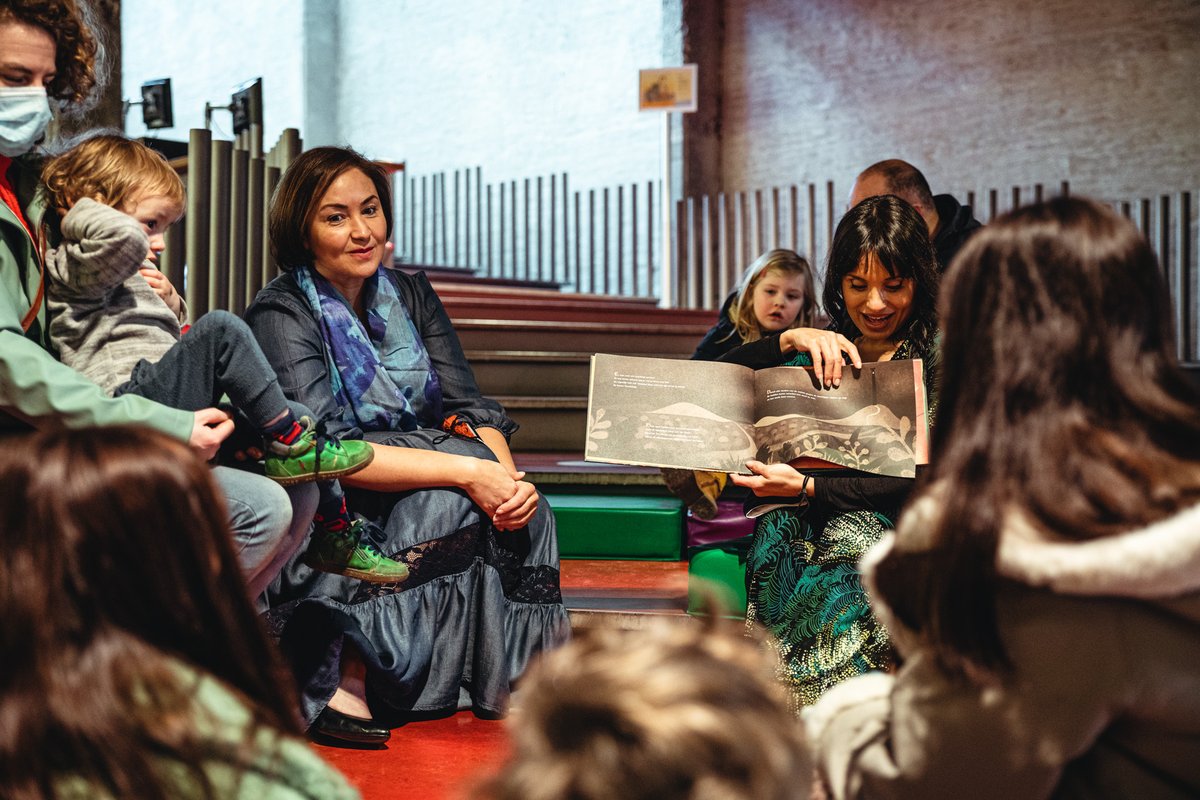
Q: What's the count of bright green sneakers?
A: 2